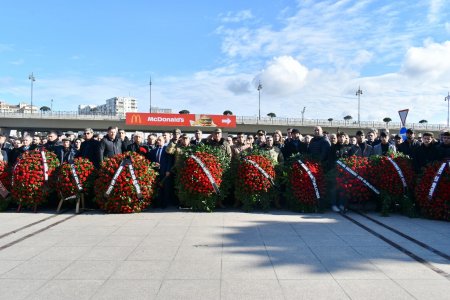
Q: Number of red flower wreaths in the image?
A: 10